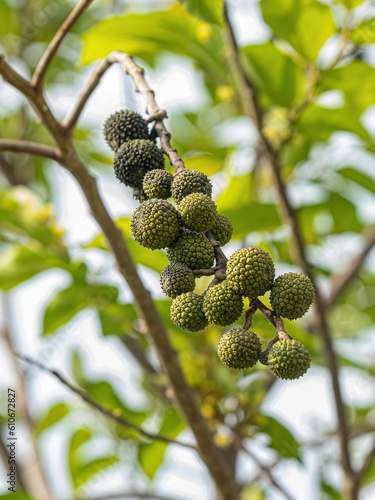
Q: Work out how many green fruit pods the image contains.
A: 13